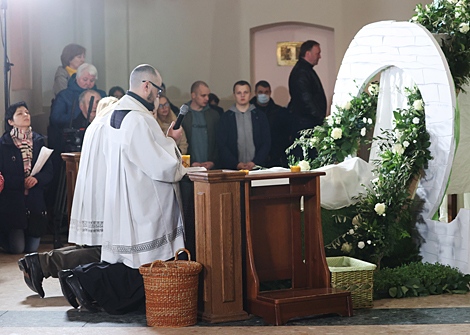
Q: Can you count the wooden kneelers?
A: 1